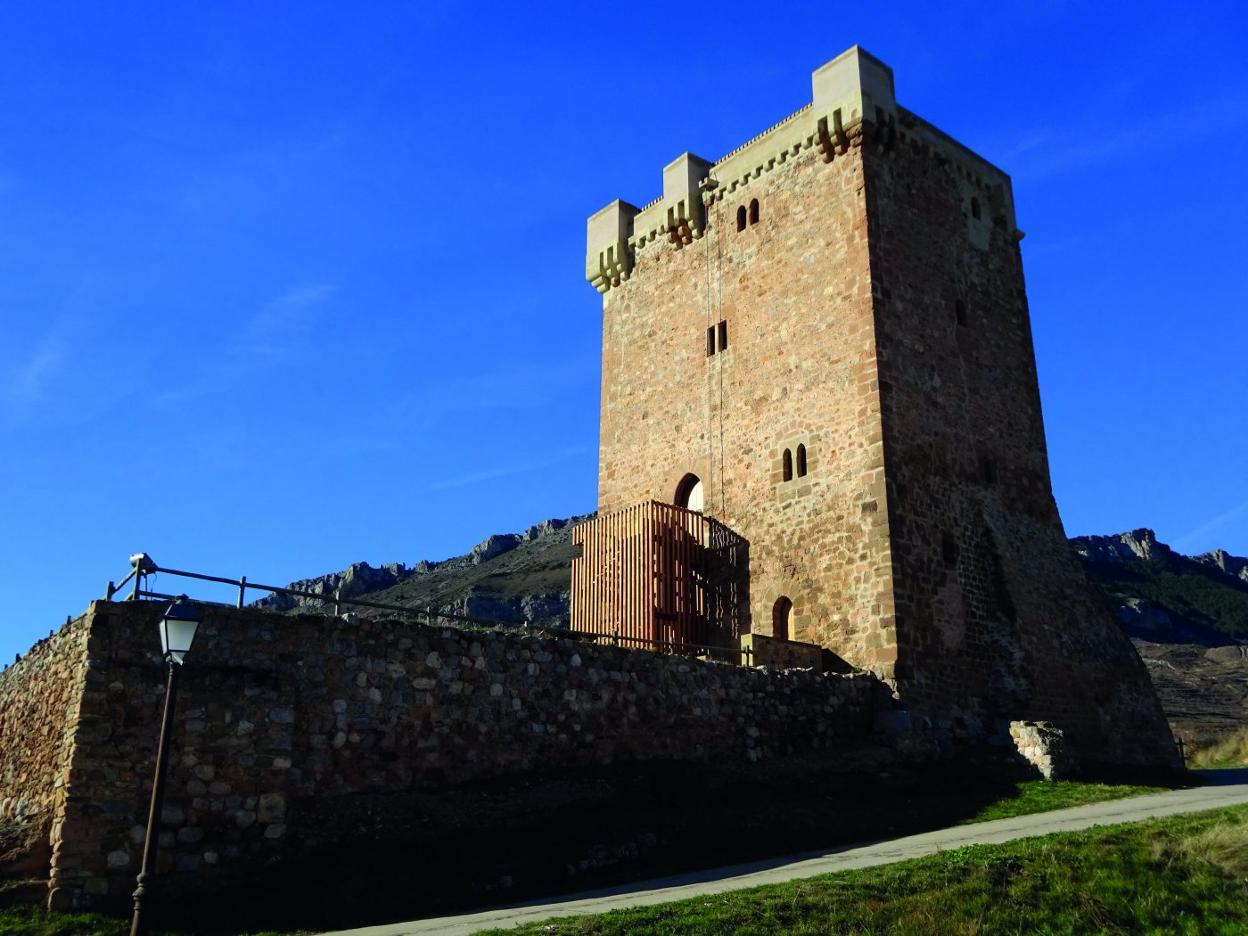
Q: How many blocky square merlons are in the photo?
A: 3